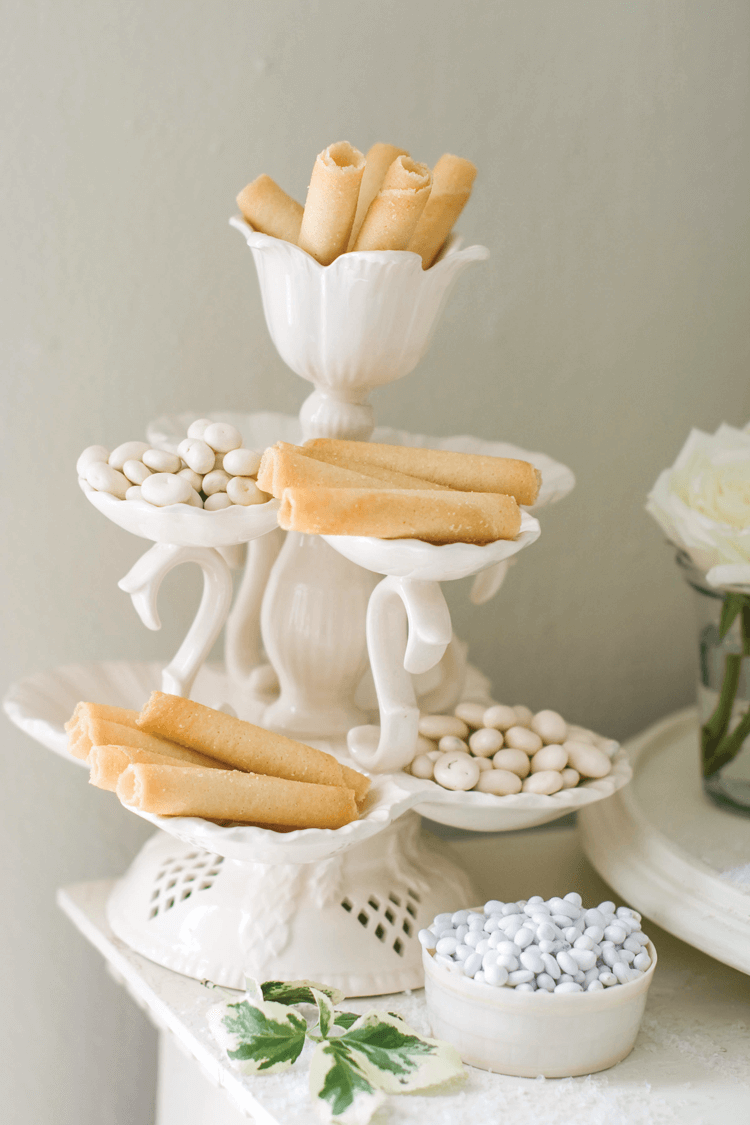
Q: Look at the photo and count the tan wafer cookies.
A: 14